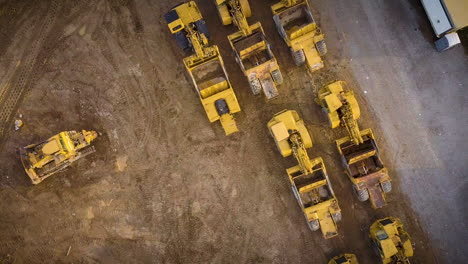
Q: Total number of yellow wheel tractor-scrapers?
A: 7